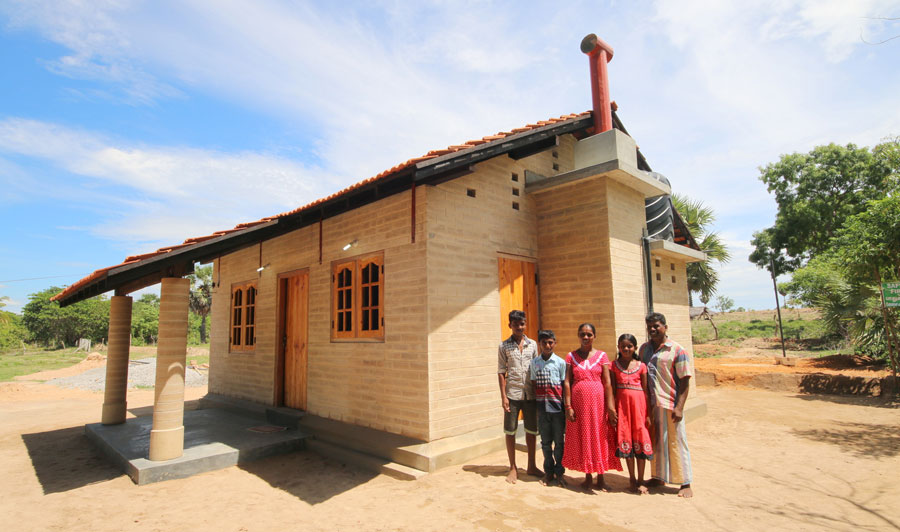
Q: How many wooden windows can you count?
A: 2